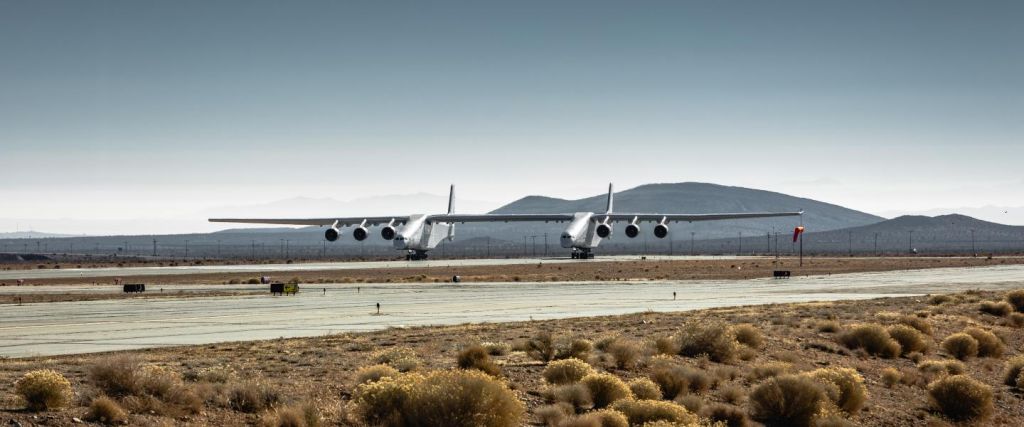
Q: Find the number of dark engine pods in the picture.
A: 6